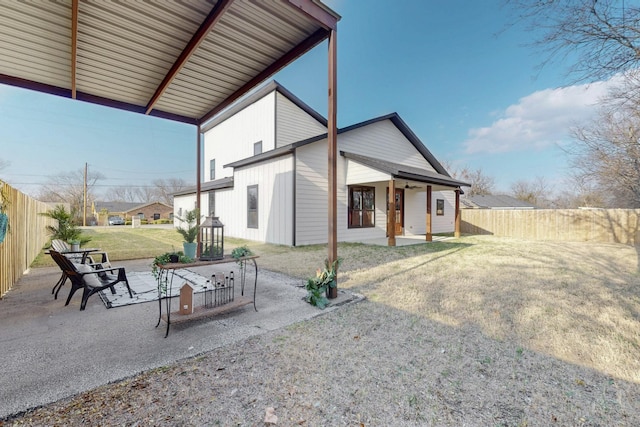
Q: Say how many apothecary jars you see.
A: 0